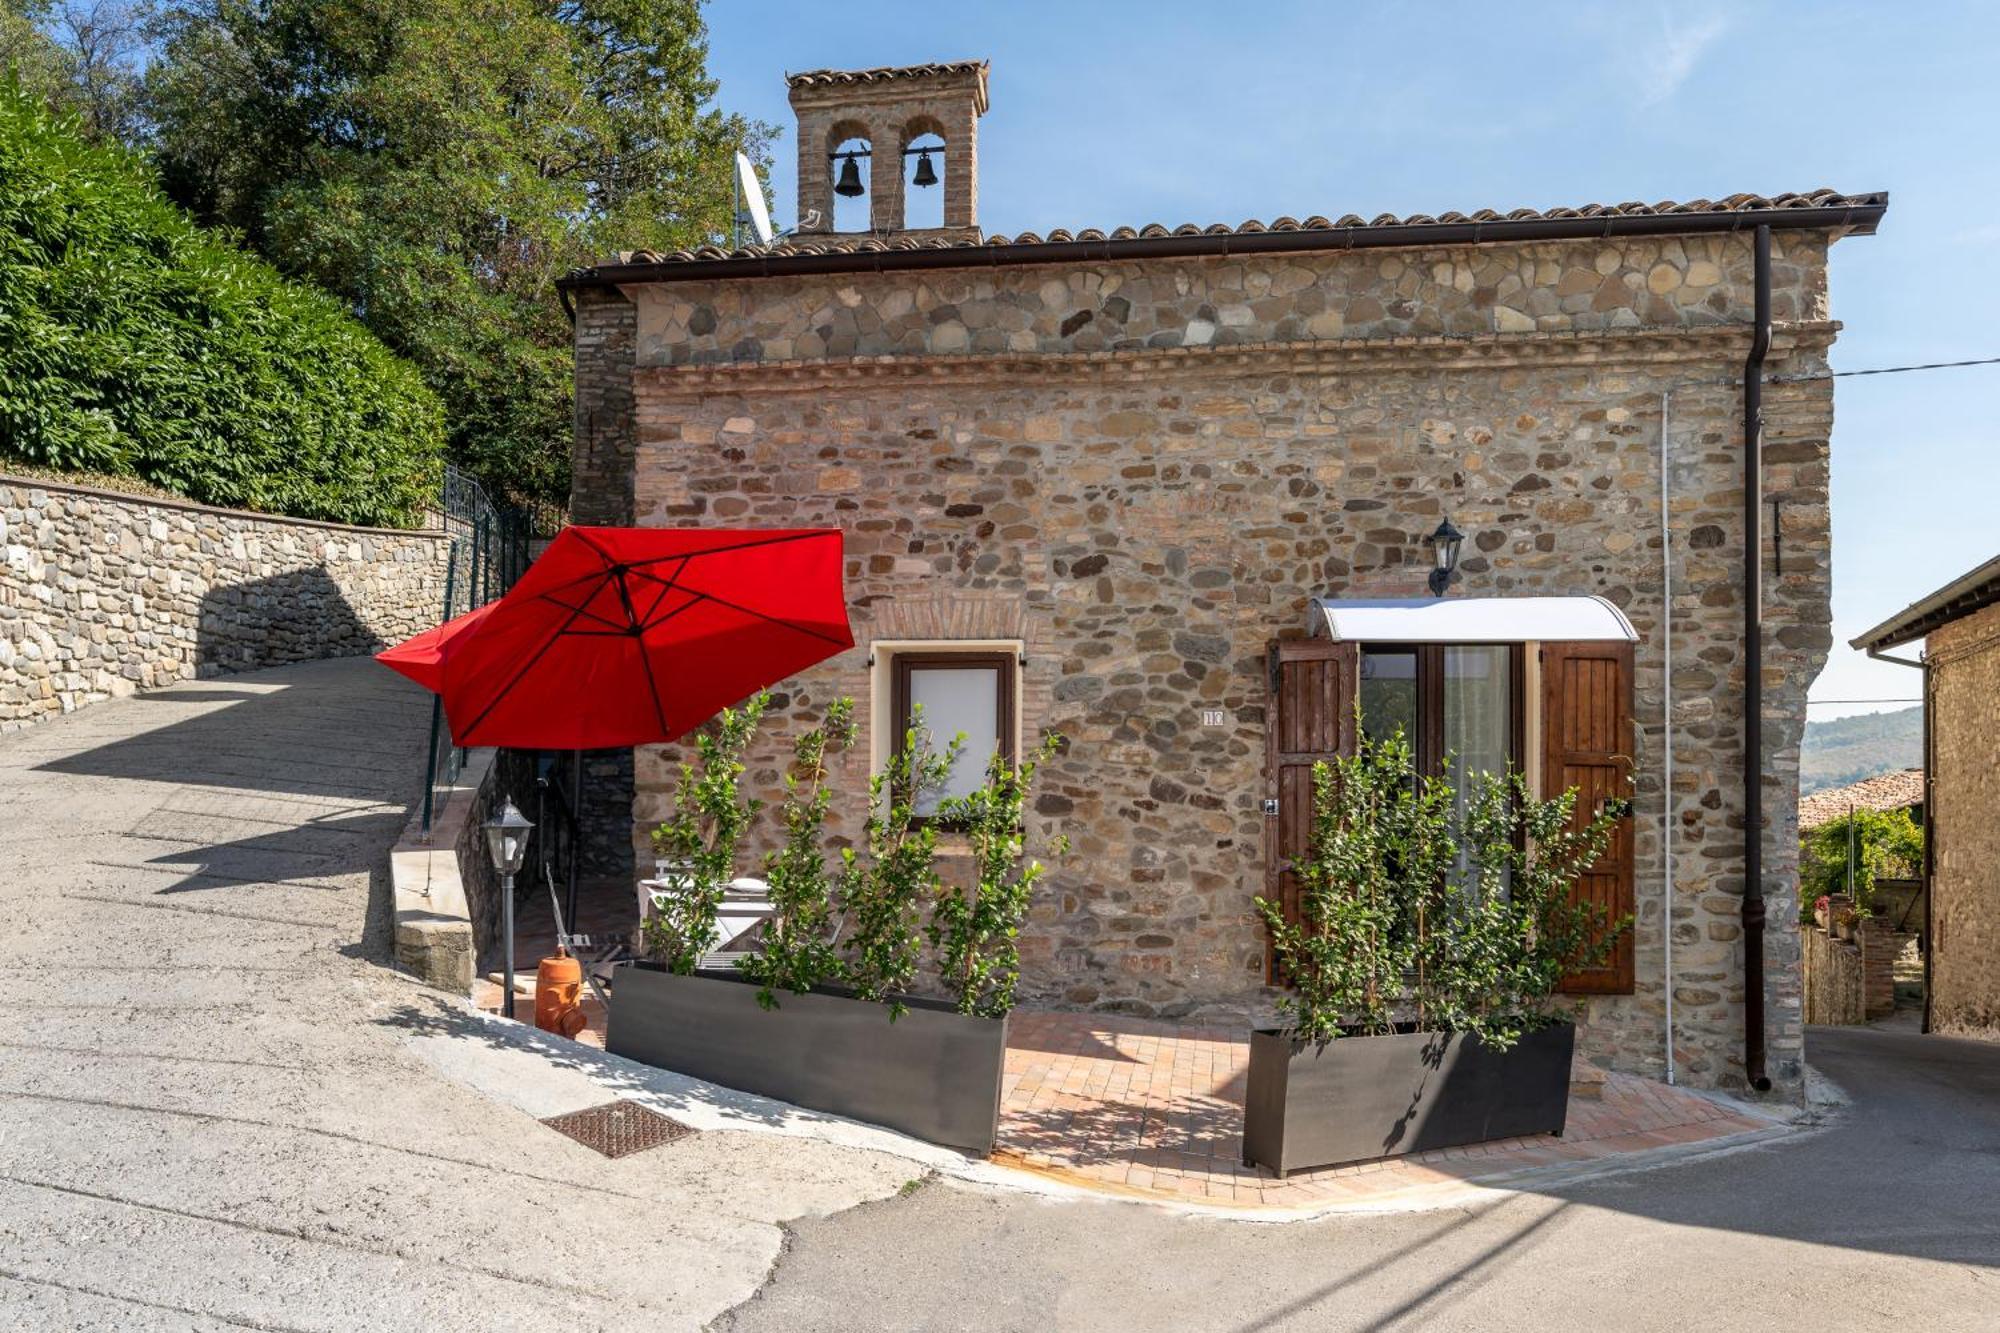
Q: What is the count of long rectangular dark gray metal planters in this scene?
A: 2